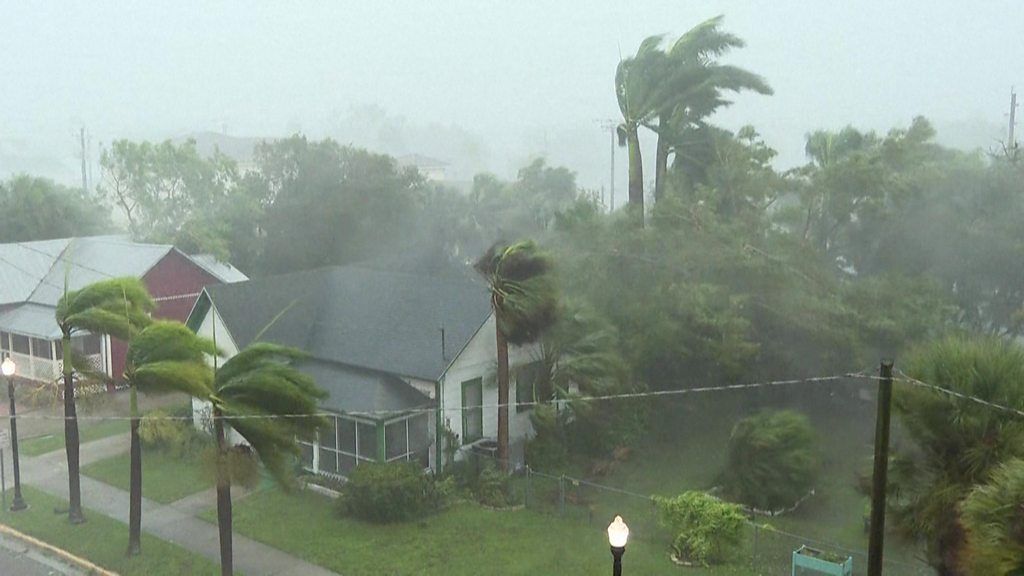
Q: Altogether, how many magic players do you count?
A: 0